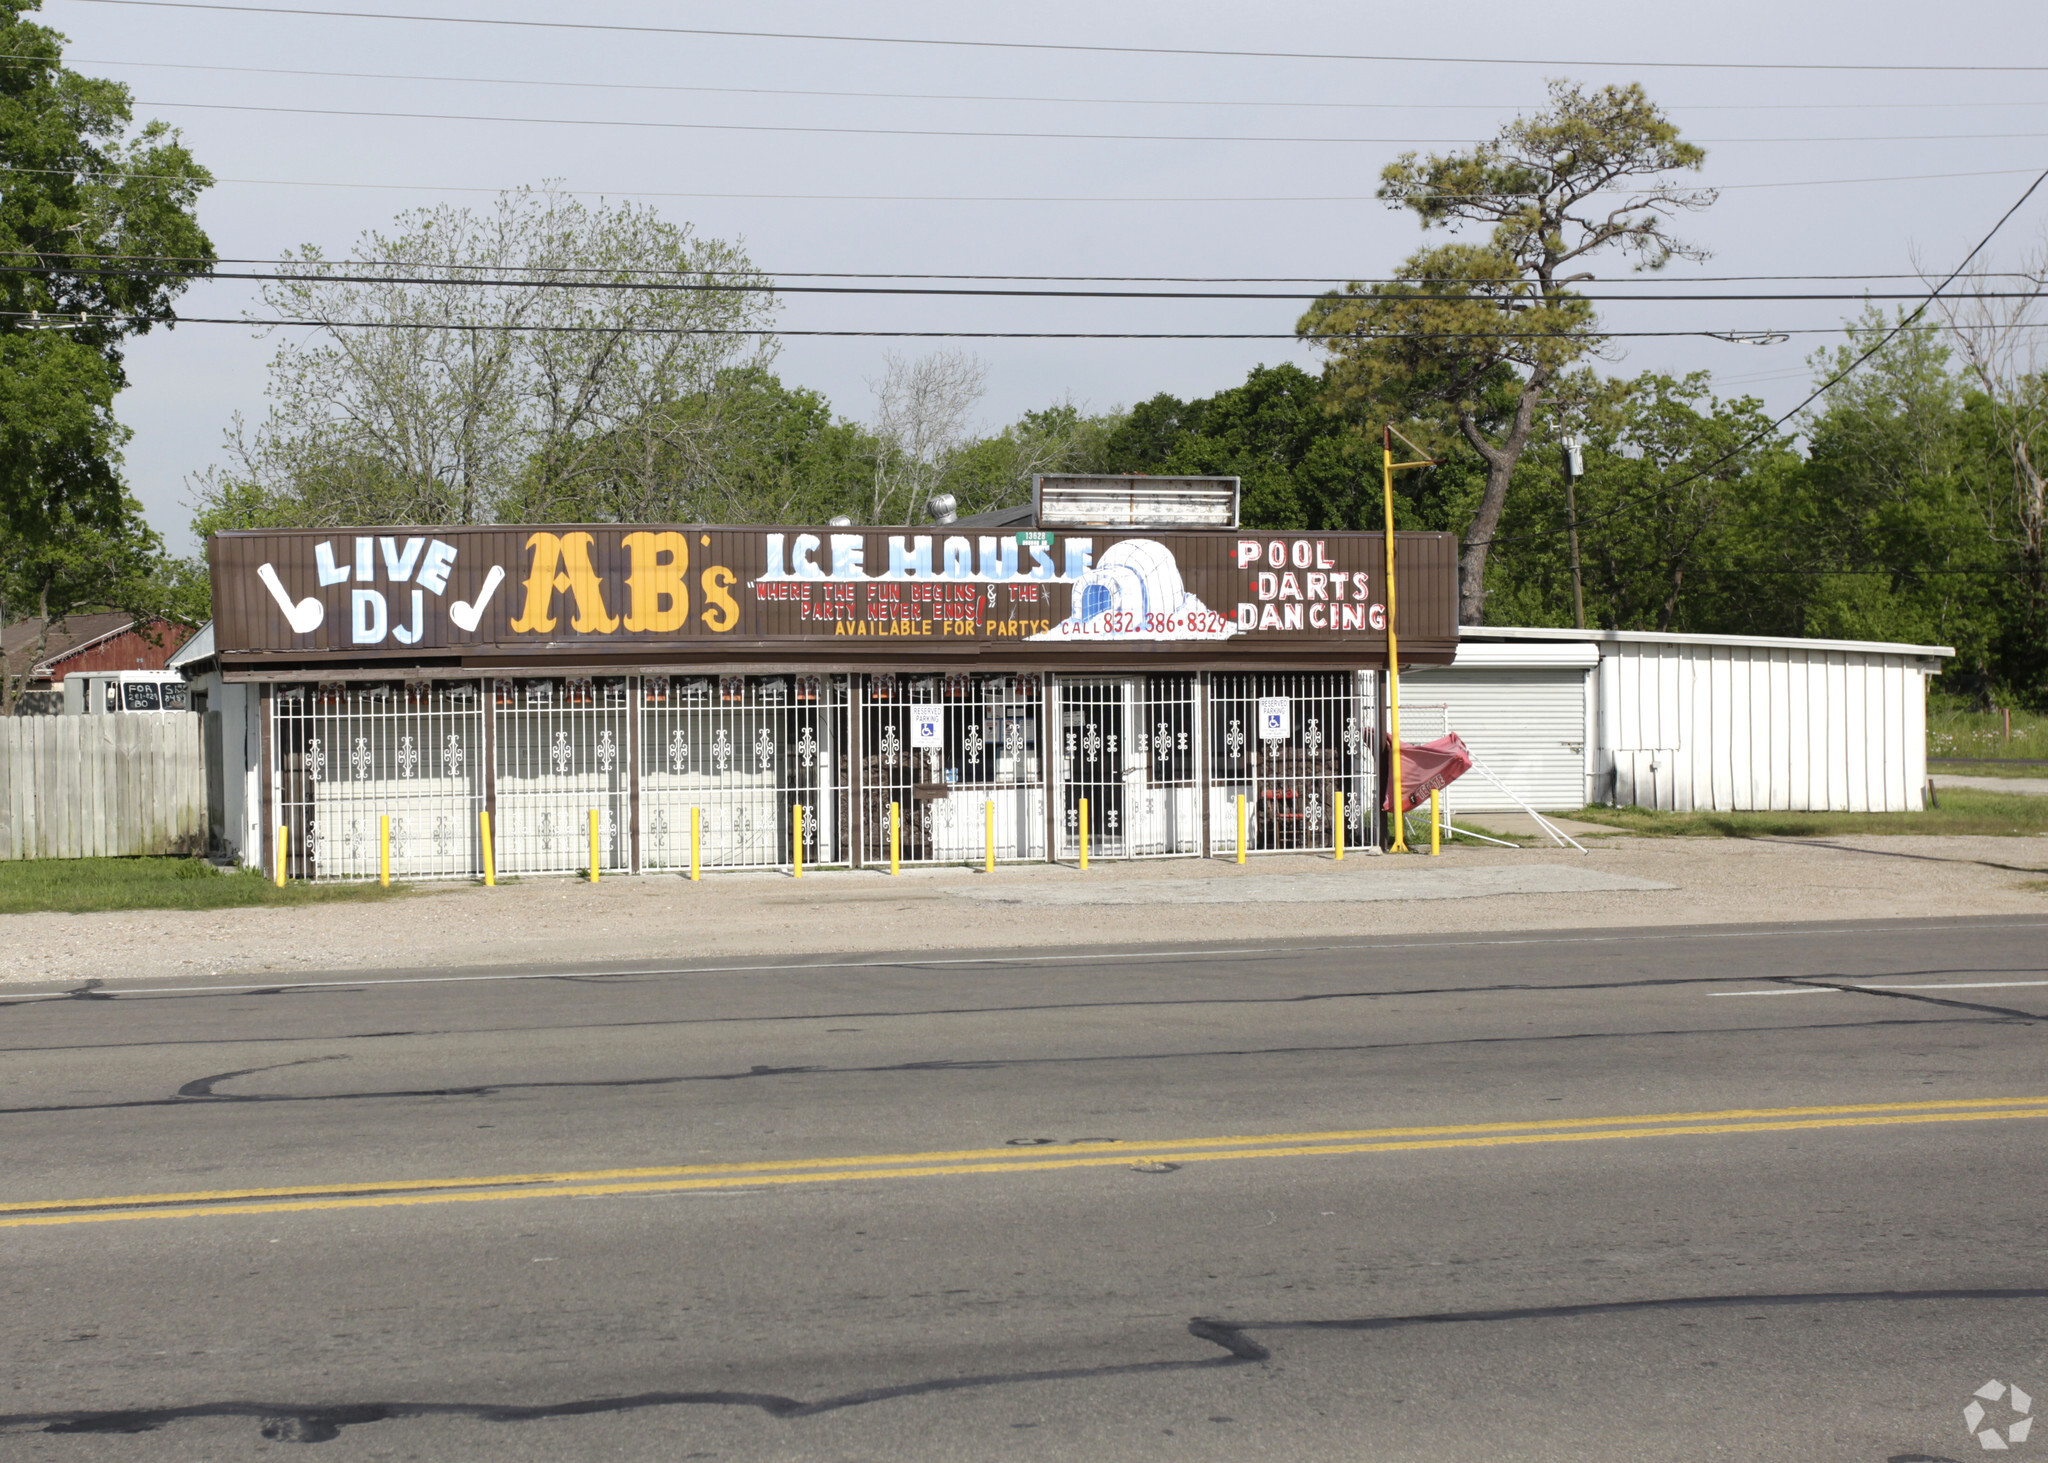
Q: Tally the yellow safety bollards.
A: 12